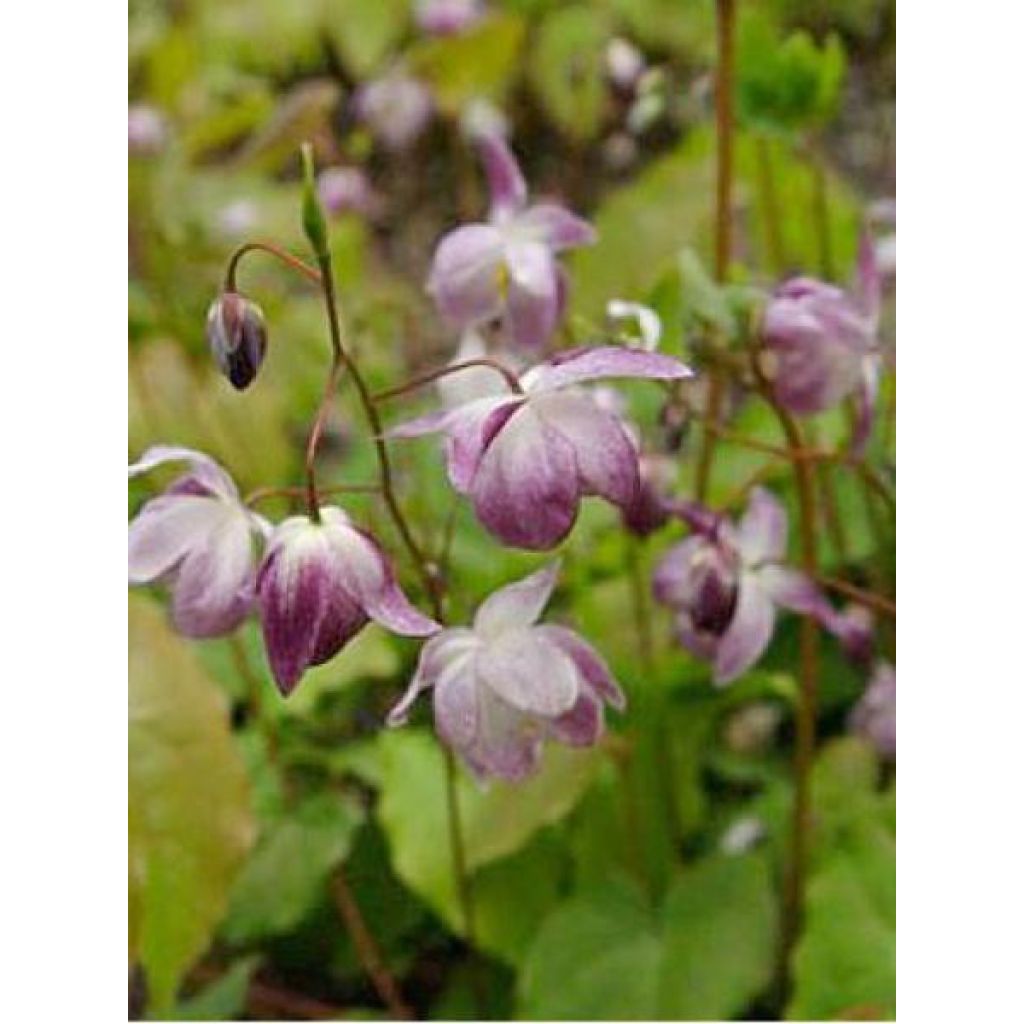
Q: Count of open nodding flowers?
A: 7